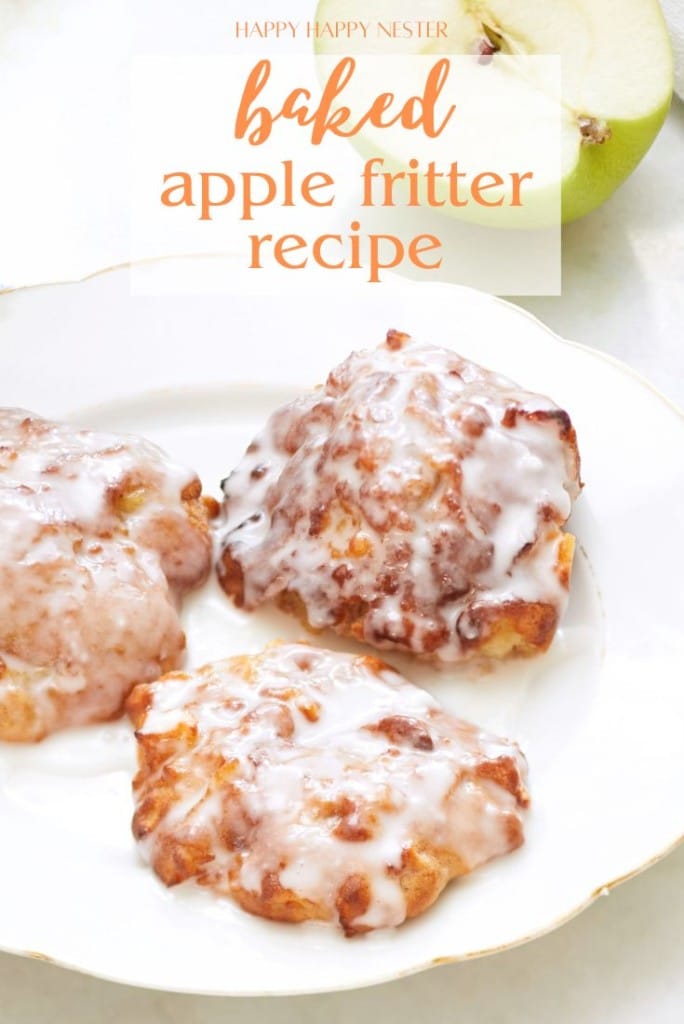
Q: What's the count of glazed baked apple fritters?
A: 3